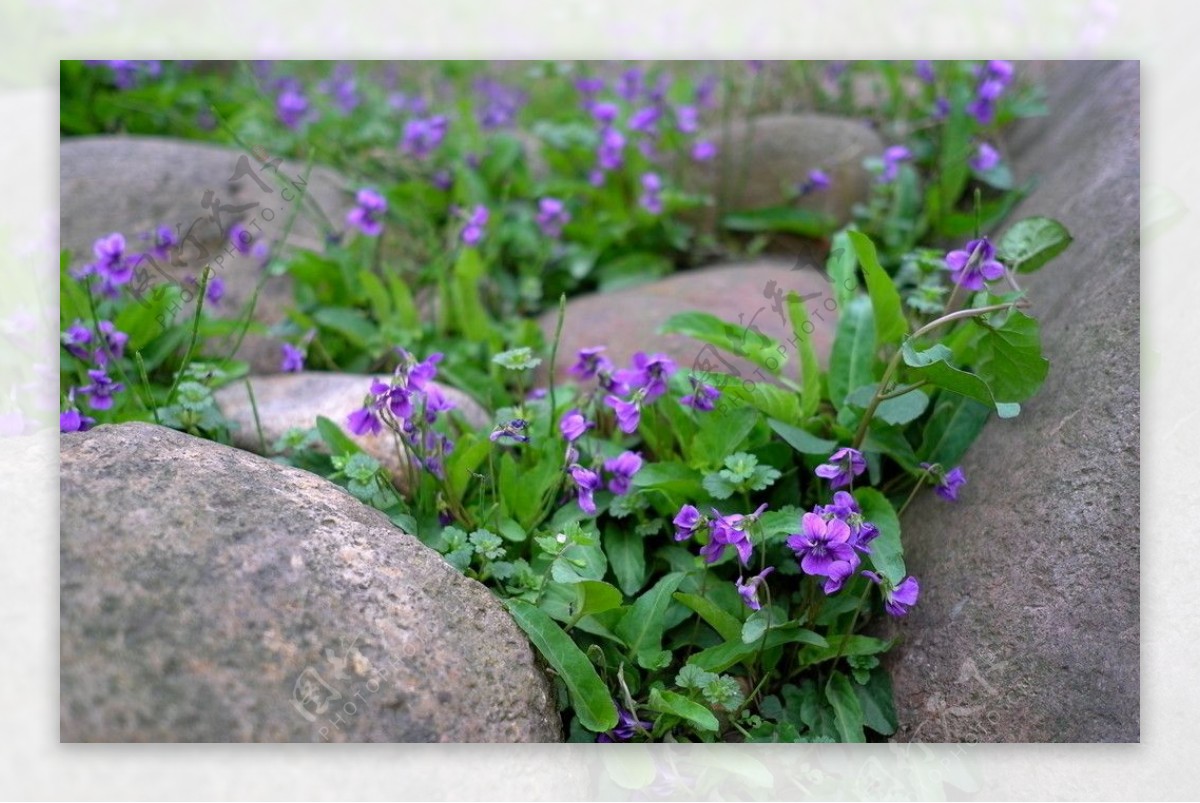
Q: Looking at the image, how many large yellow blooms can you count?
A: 0